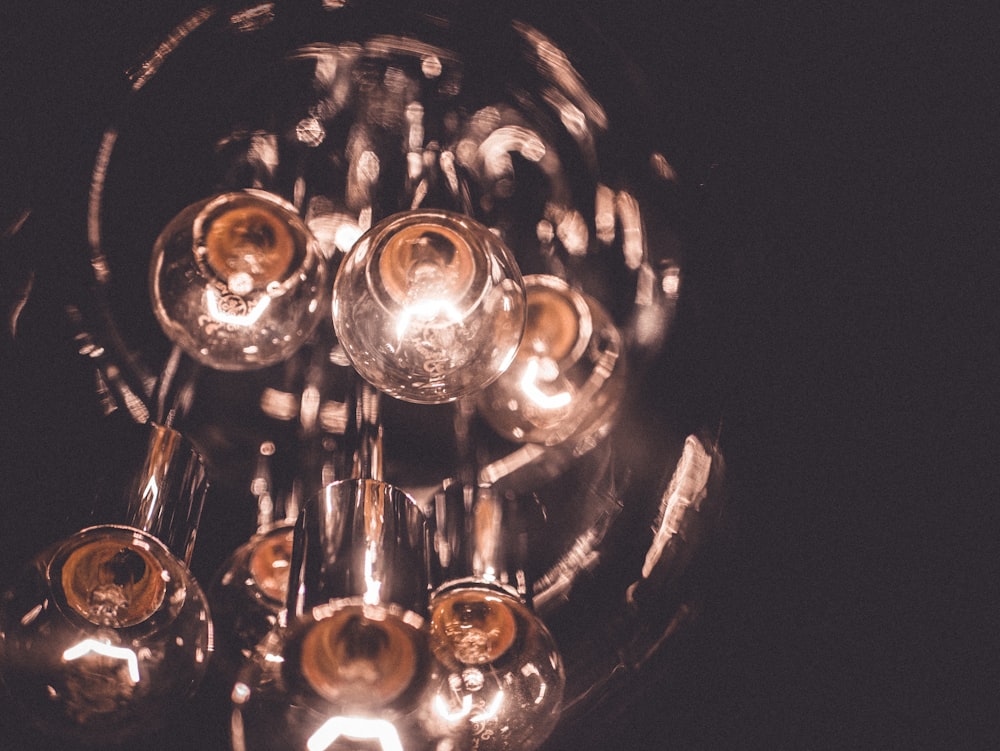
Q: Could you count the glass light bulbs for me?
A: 7